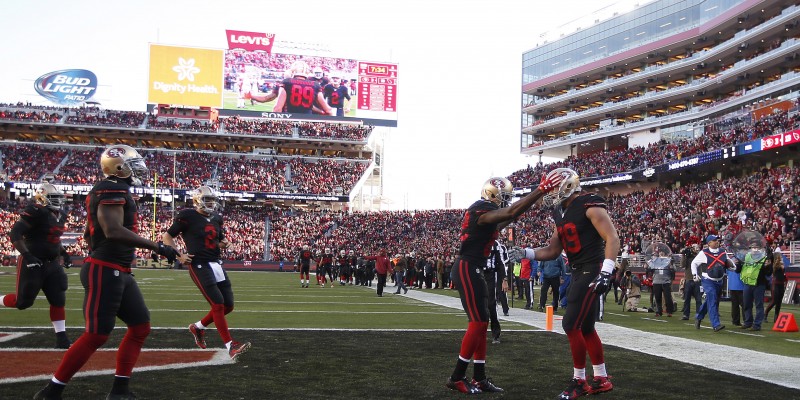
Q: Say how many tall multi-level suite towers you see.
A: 1